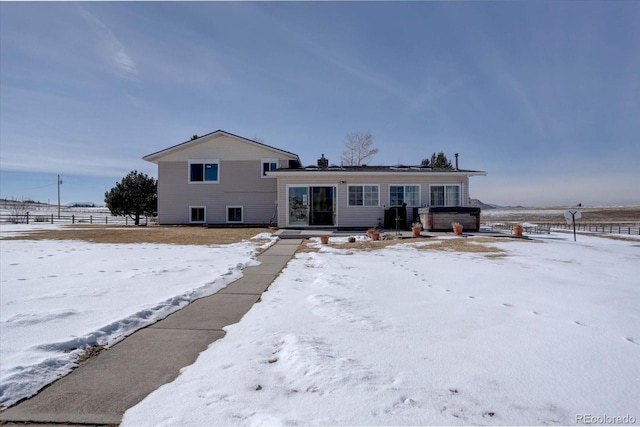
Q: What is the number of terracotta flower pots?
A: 6